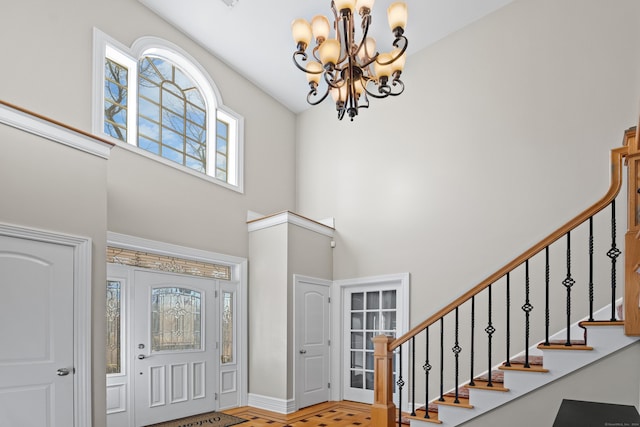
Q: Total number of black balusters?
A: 13